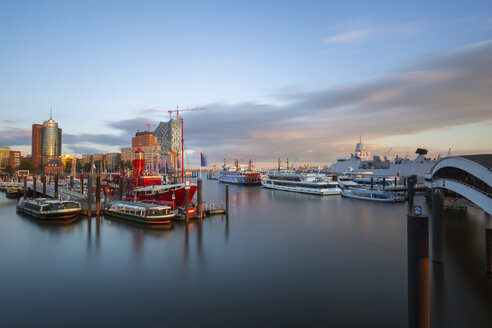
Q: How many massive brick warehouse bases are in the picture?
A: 1